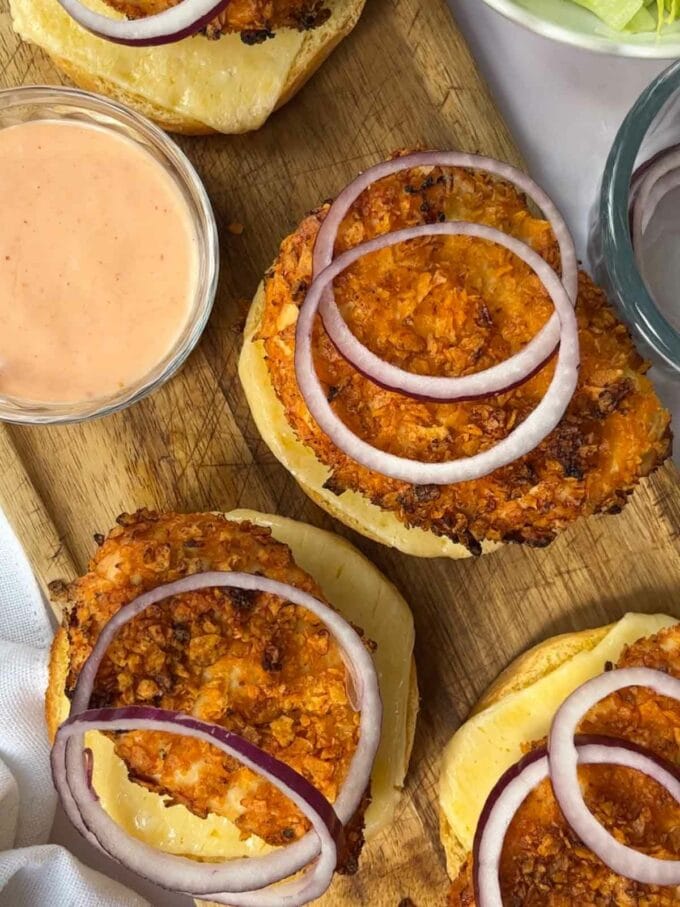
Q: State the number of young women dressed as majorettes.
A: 0